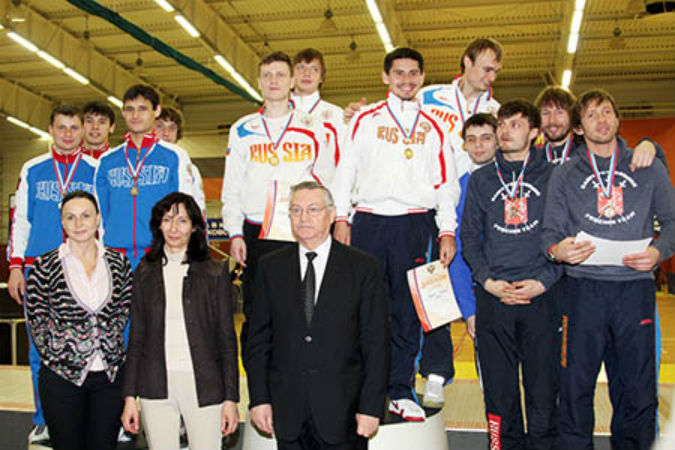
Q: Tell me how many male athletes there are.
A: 12